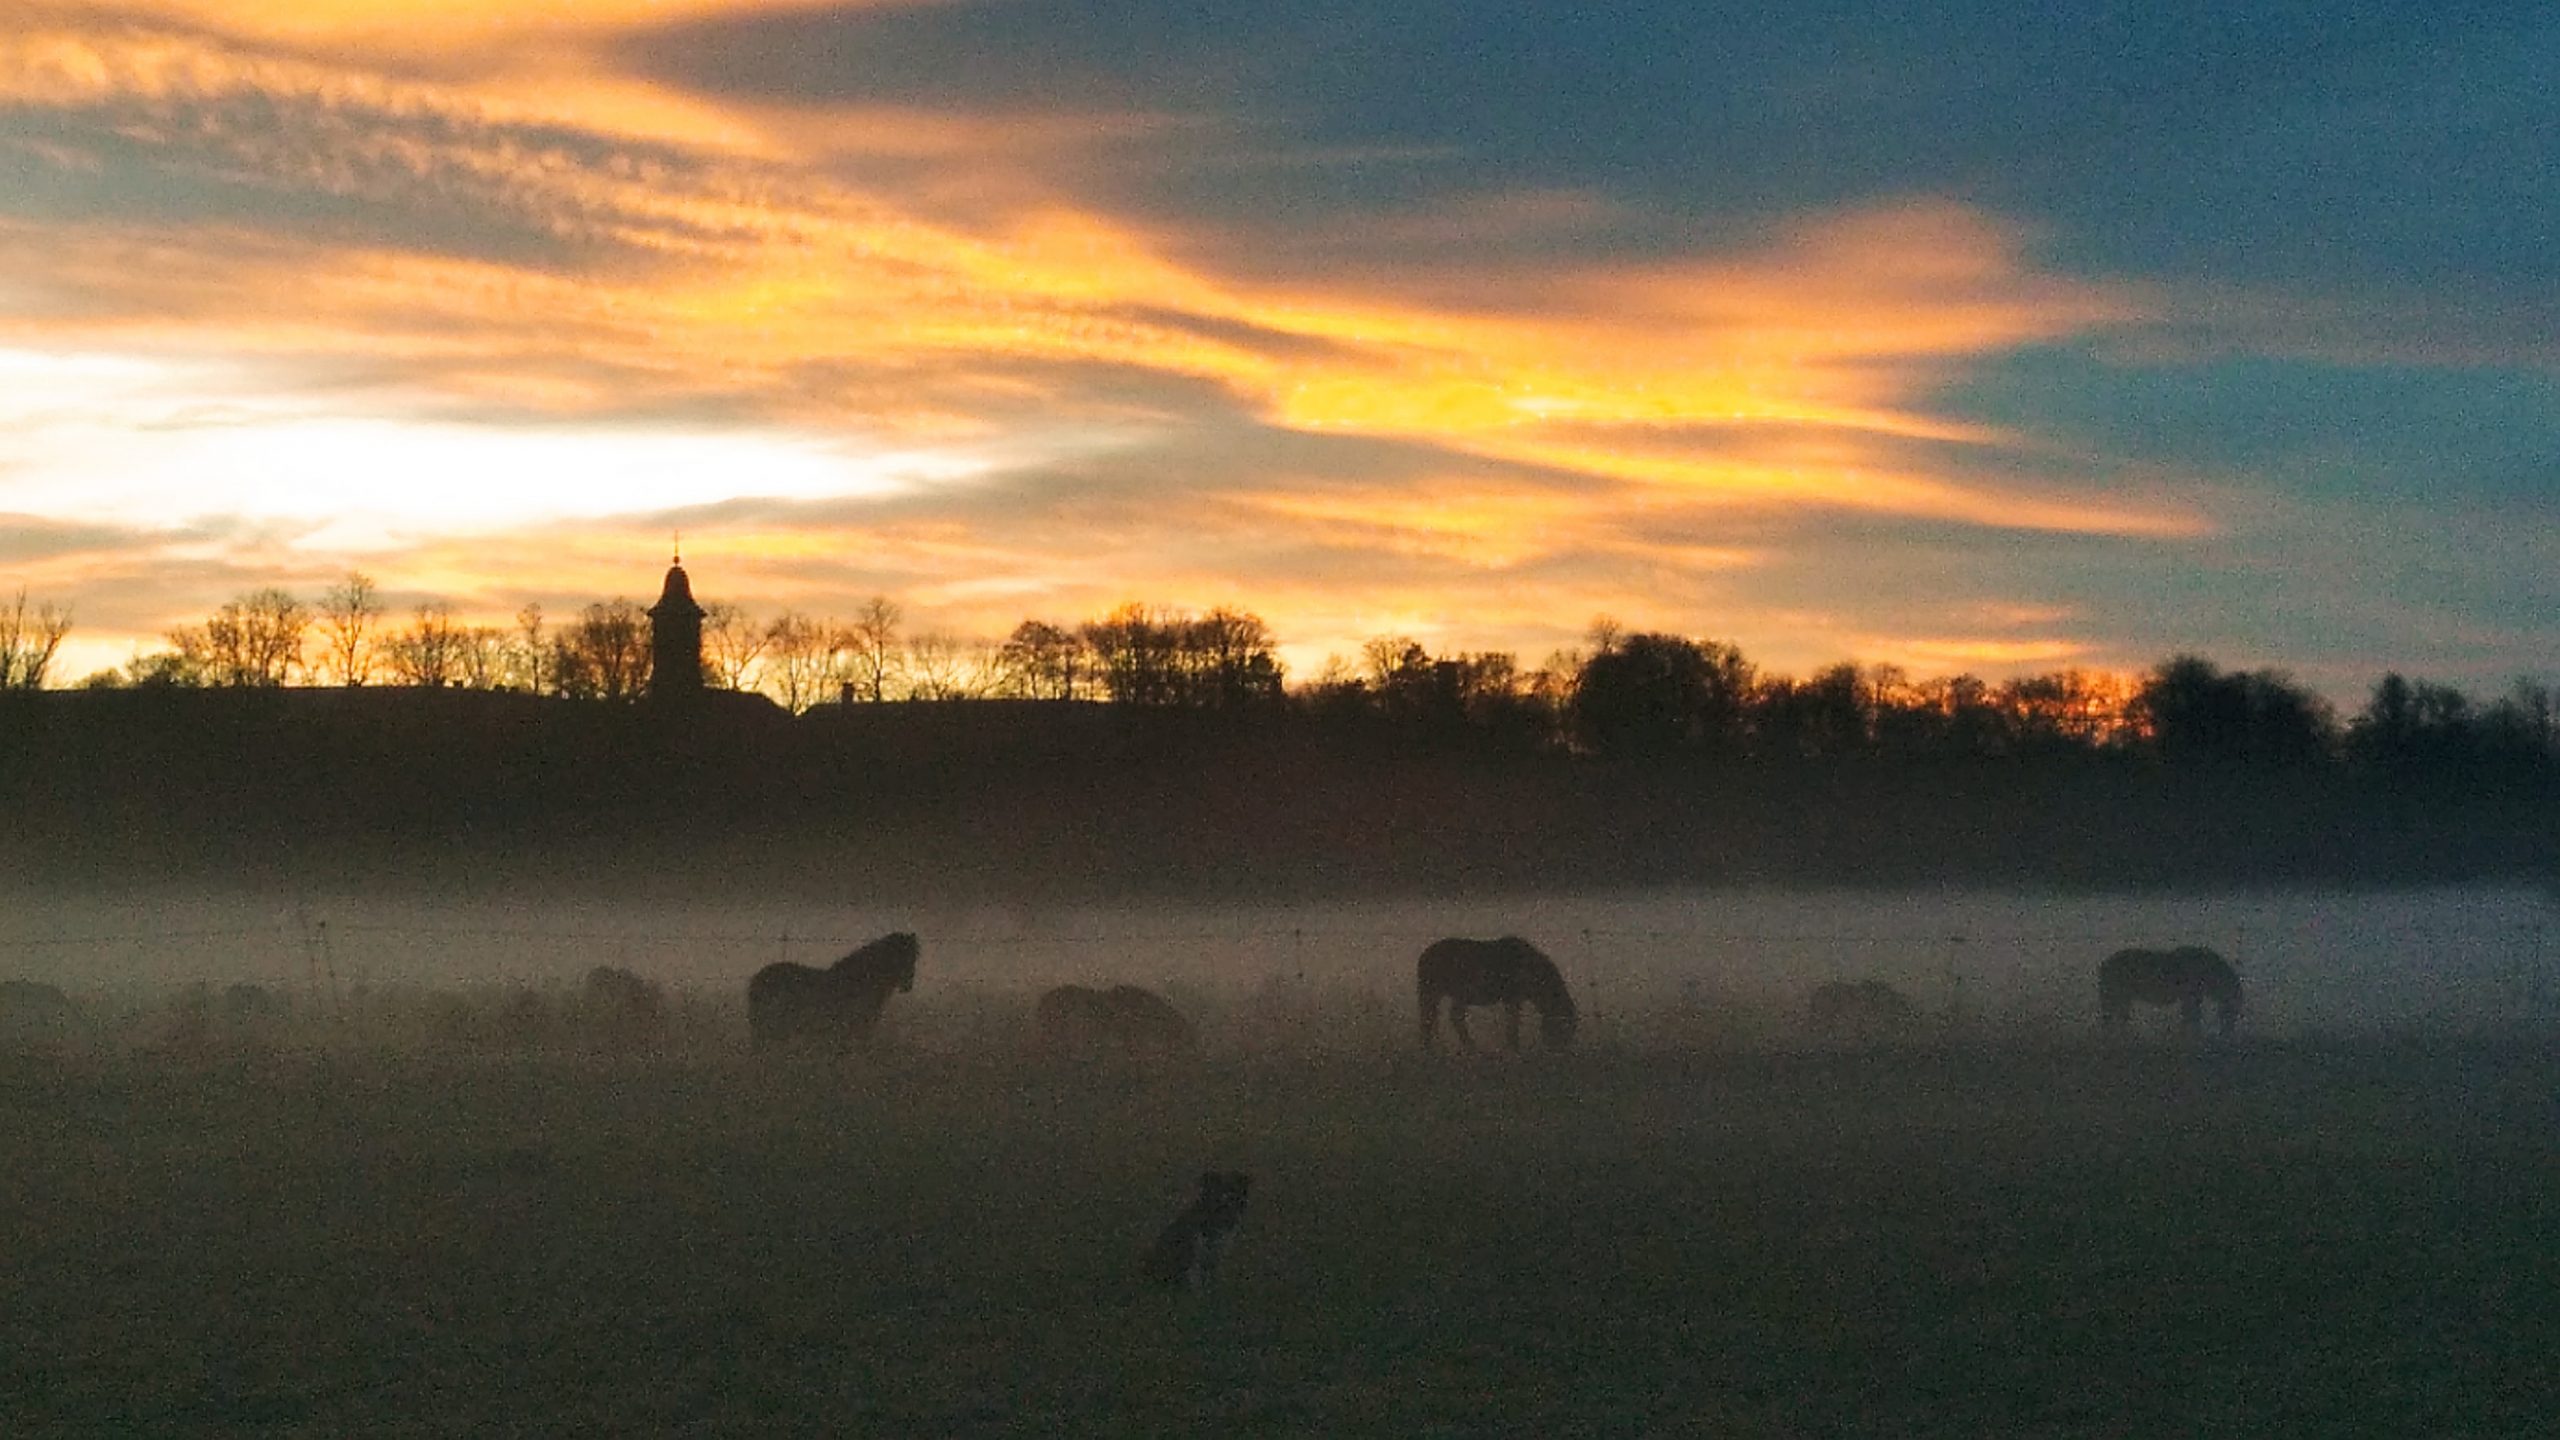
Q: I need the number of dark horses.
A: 3